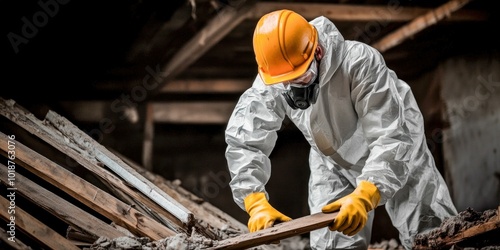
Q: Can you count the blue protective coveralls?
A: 0